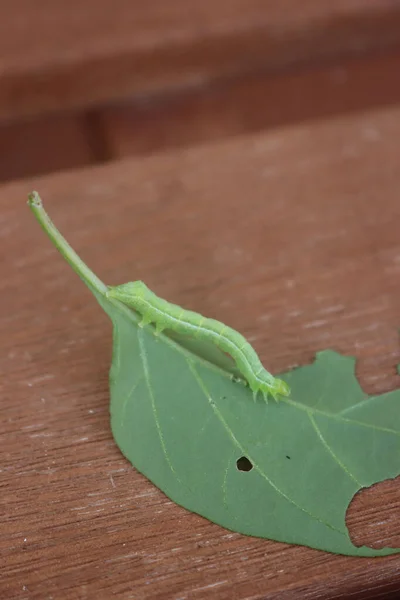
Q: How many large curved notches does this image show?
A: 2